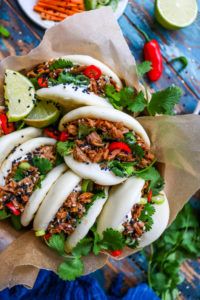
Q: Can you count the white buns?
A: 6